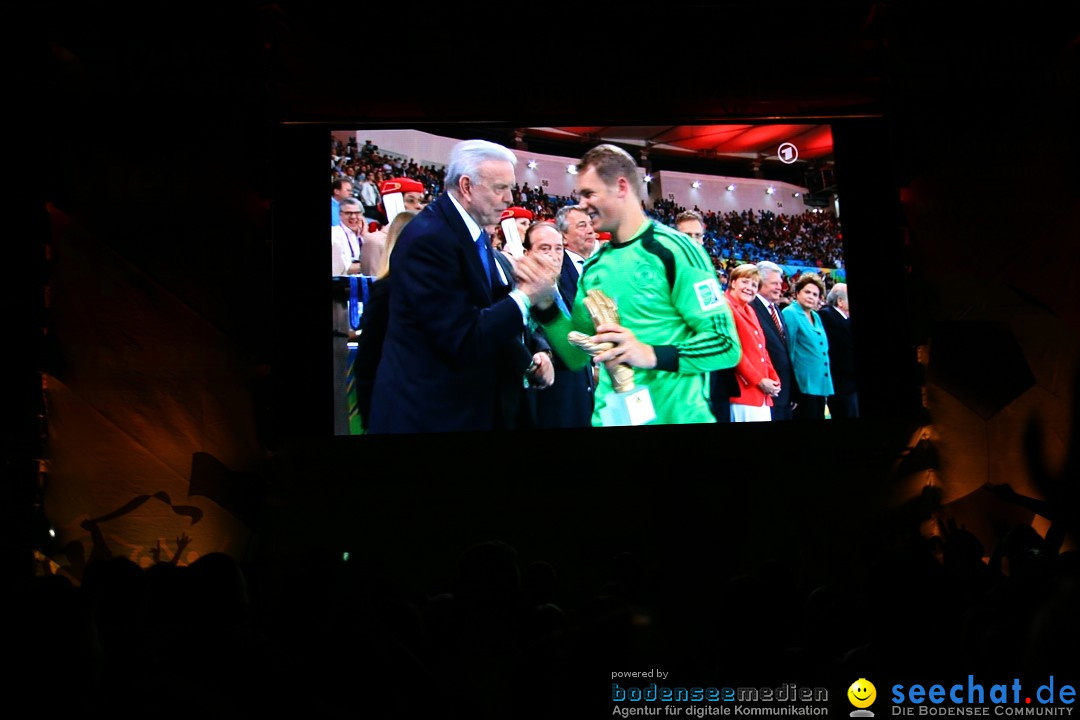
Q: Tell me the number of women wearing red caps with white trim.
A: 2